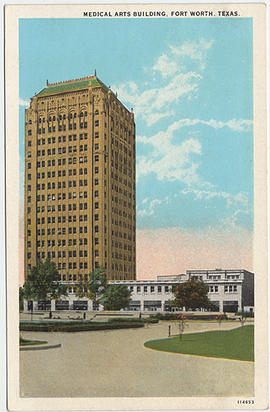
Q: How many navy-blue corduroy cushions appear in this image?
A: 0